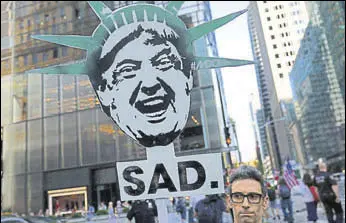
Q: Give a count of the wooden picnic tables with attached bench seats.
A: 0